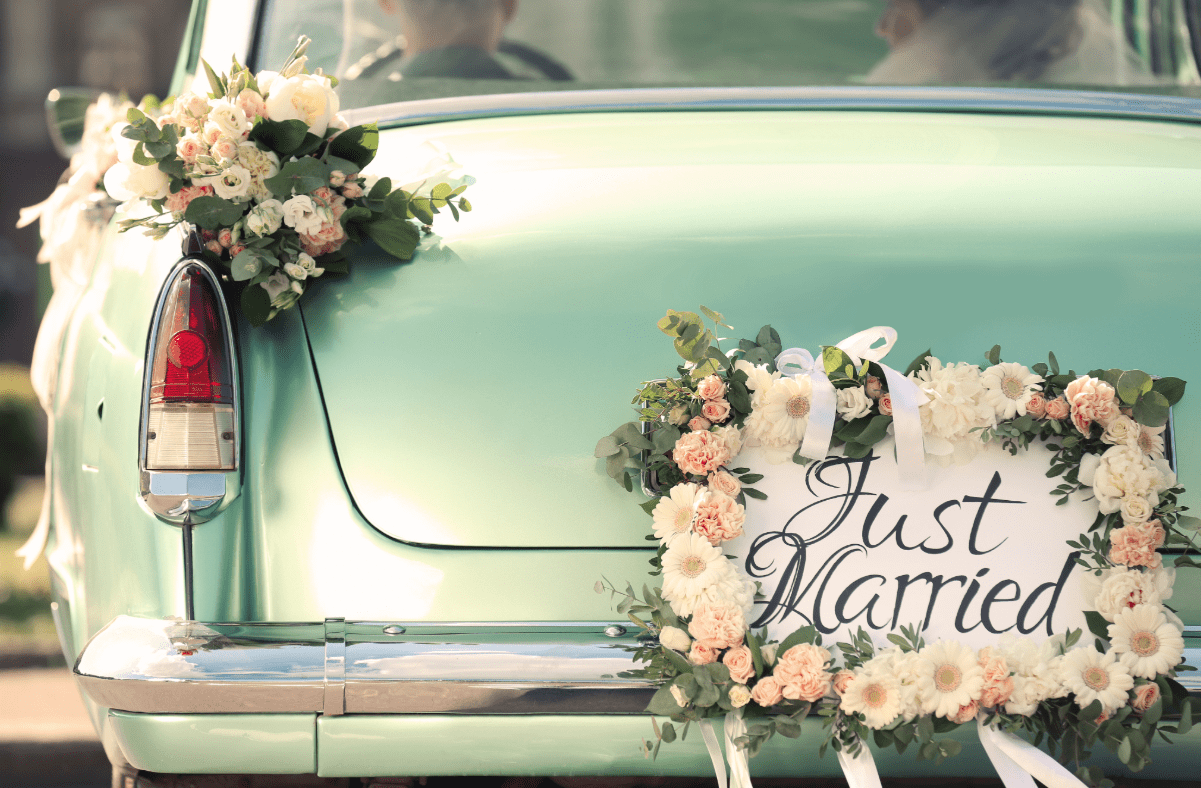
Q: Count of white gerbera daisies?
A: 9